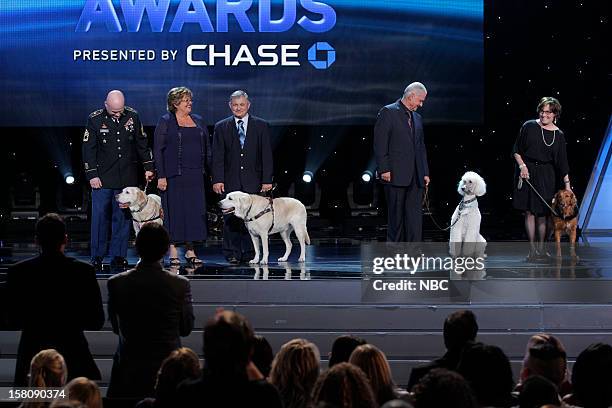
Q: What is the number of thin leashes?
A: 2